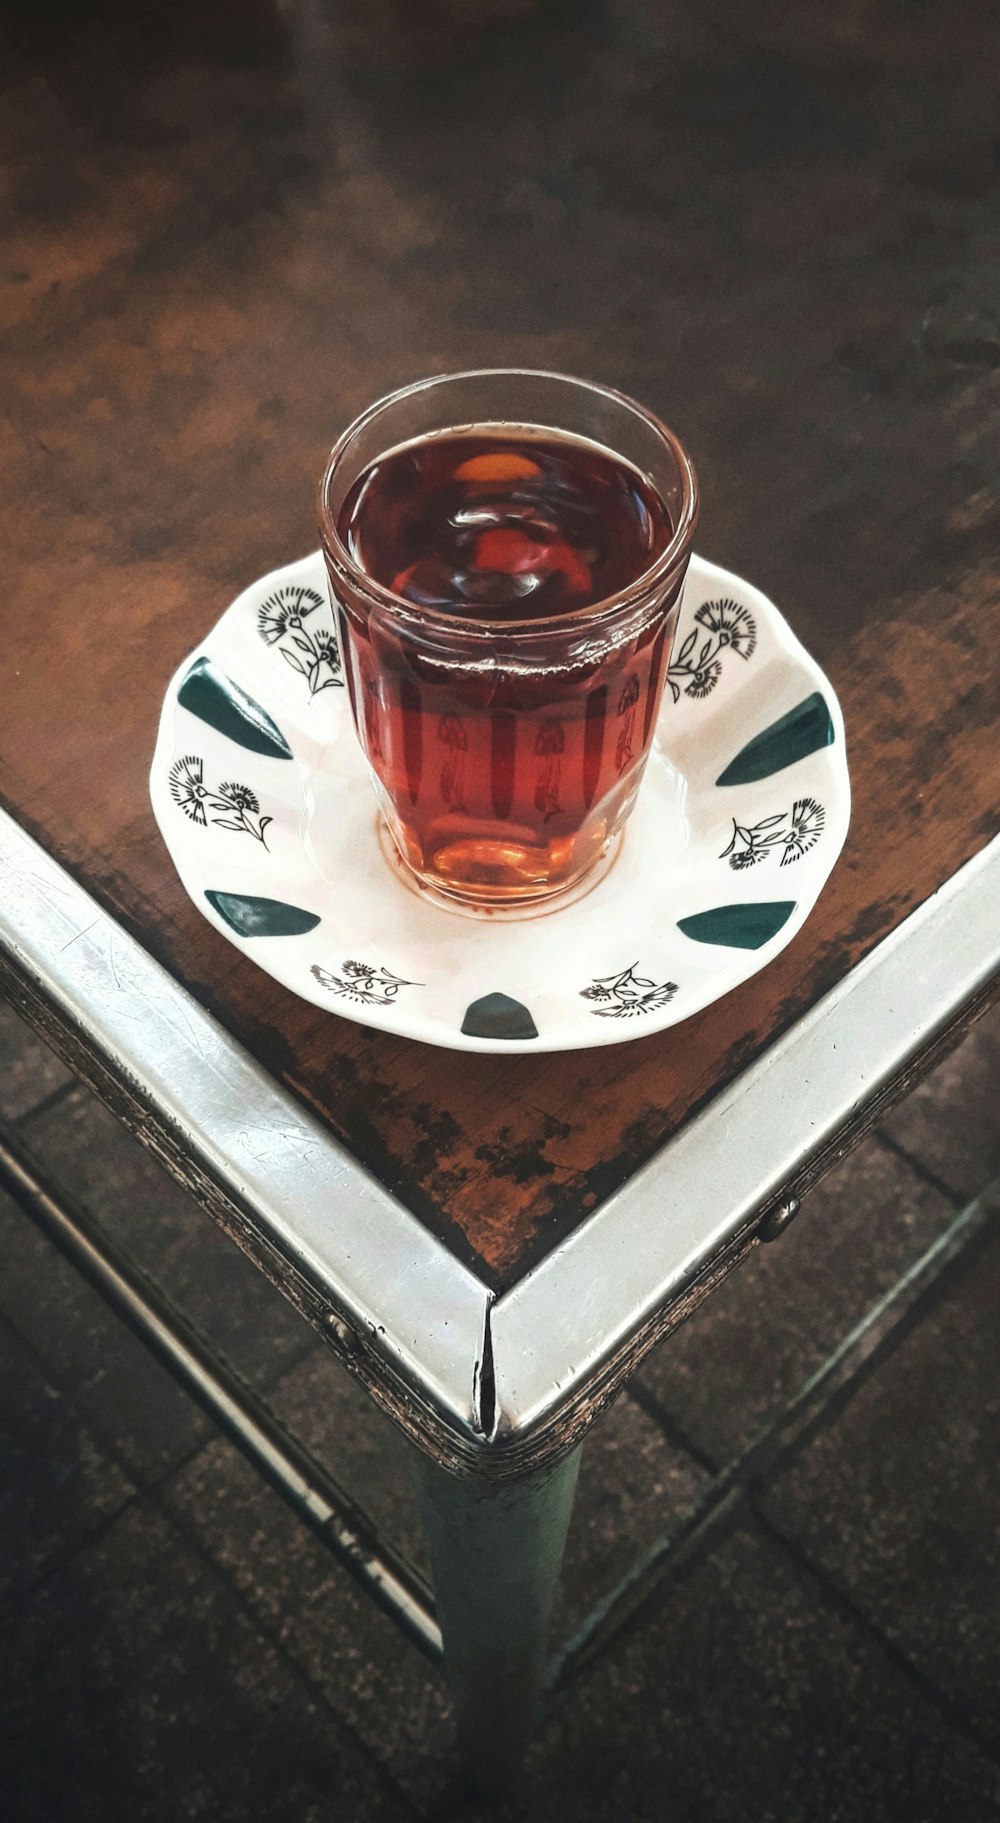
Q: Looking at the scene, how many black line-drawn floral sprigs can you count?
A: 6